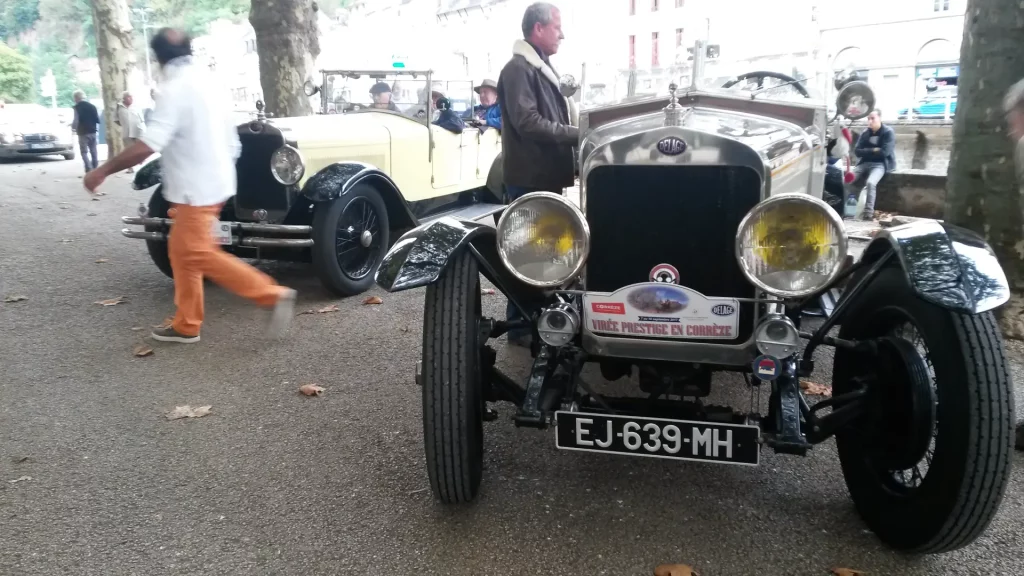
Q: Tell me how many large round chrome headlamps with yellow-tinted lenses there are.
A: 2